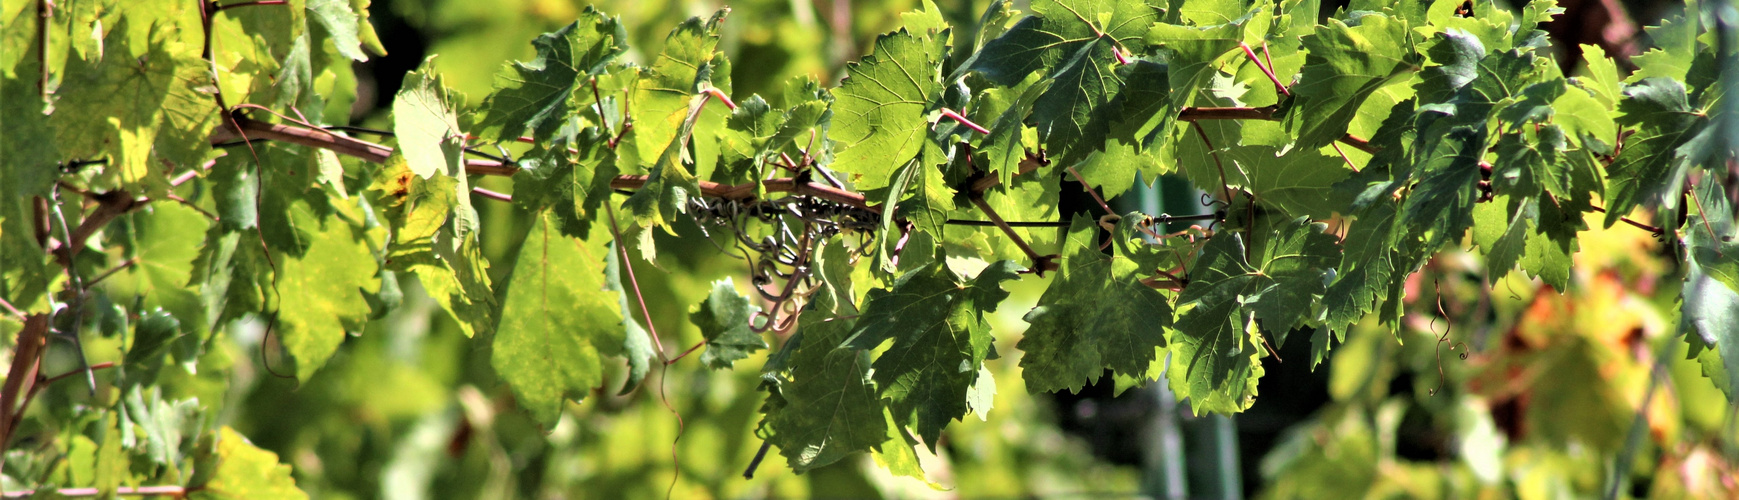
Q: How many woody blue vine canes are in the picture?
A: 0